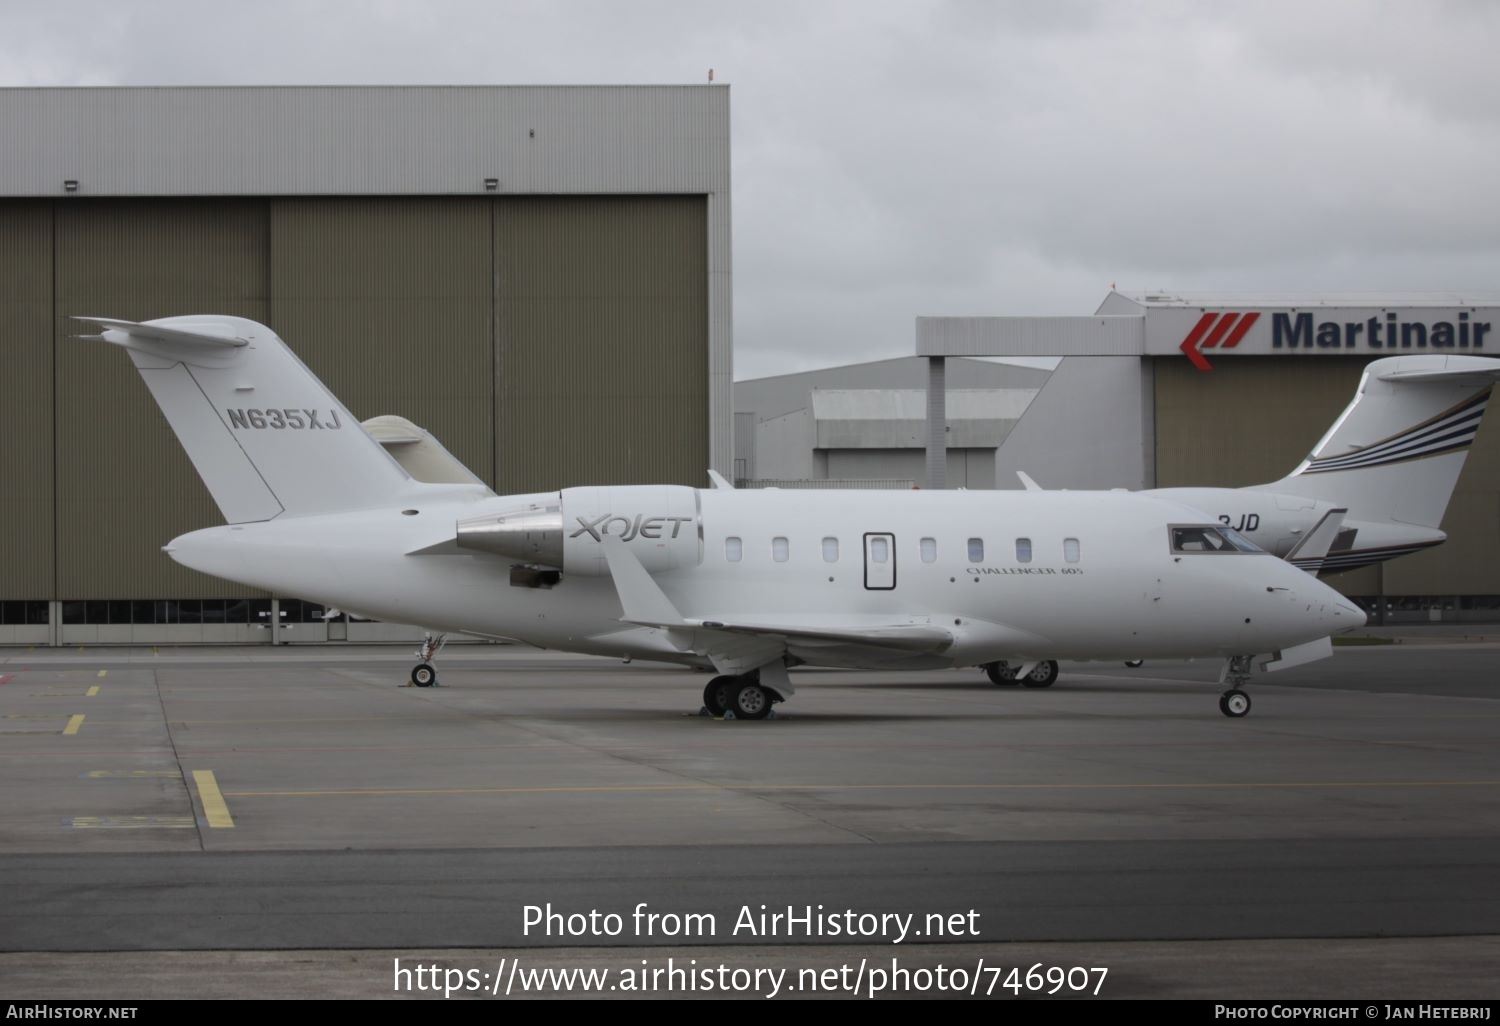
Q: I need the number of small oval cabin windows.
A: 8